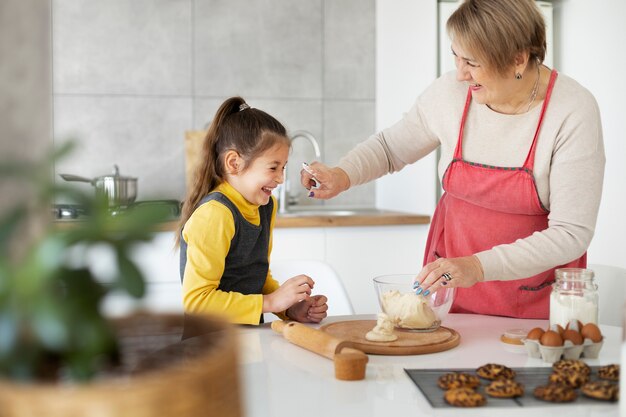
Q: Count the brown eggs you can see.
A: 6